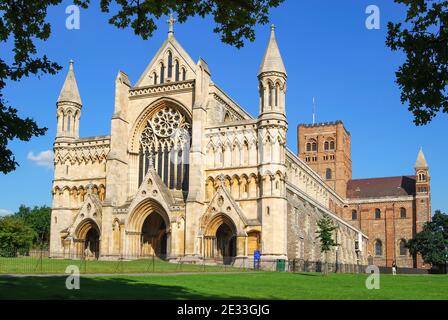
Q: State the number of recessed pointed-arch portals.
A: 3